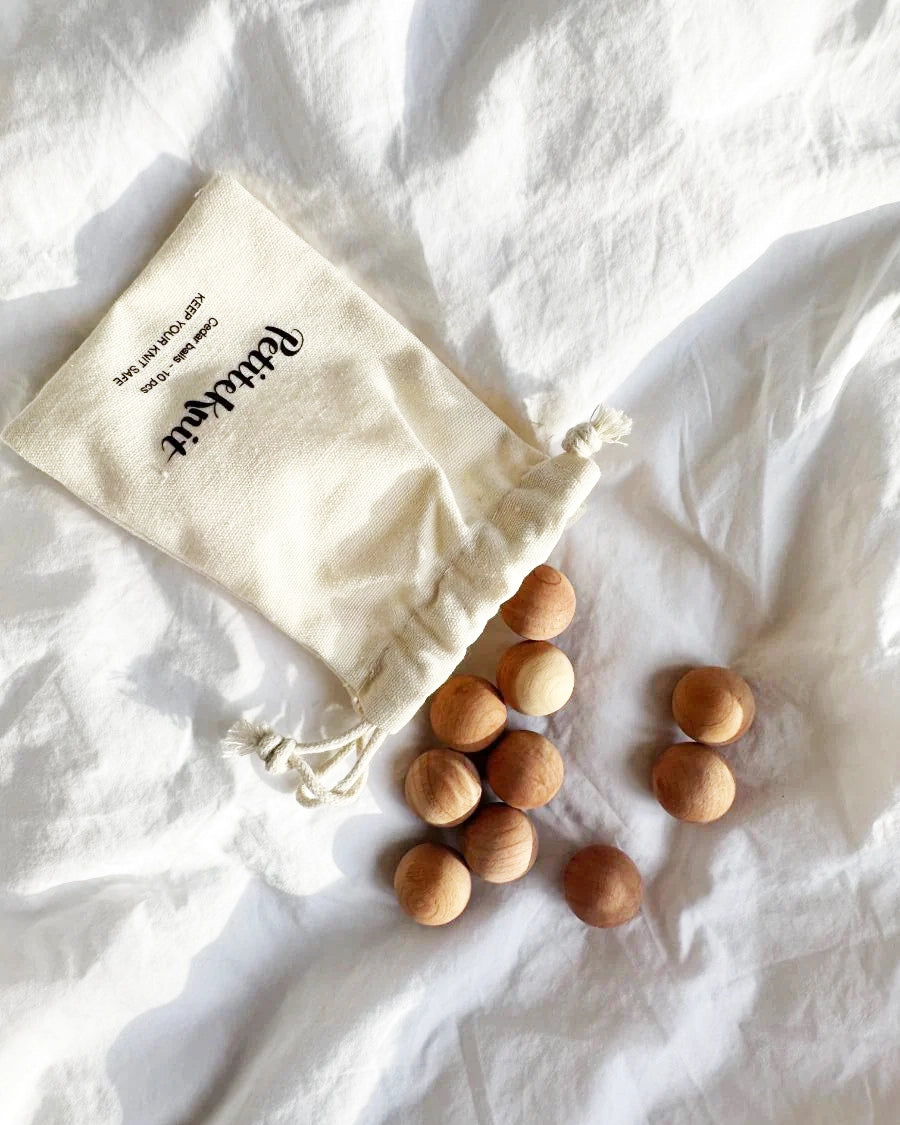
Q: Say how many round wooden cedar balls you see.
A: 10